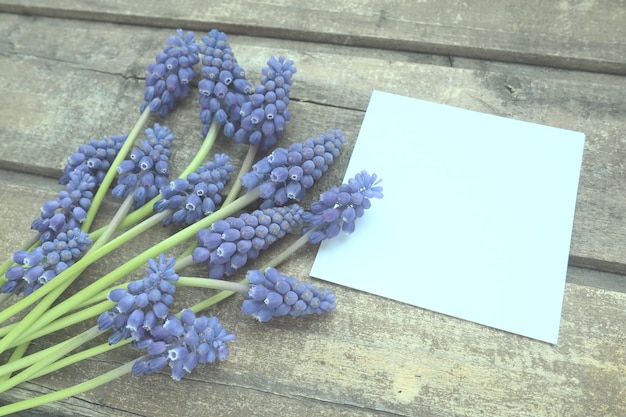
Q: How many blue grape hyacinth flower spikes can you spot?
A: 14